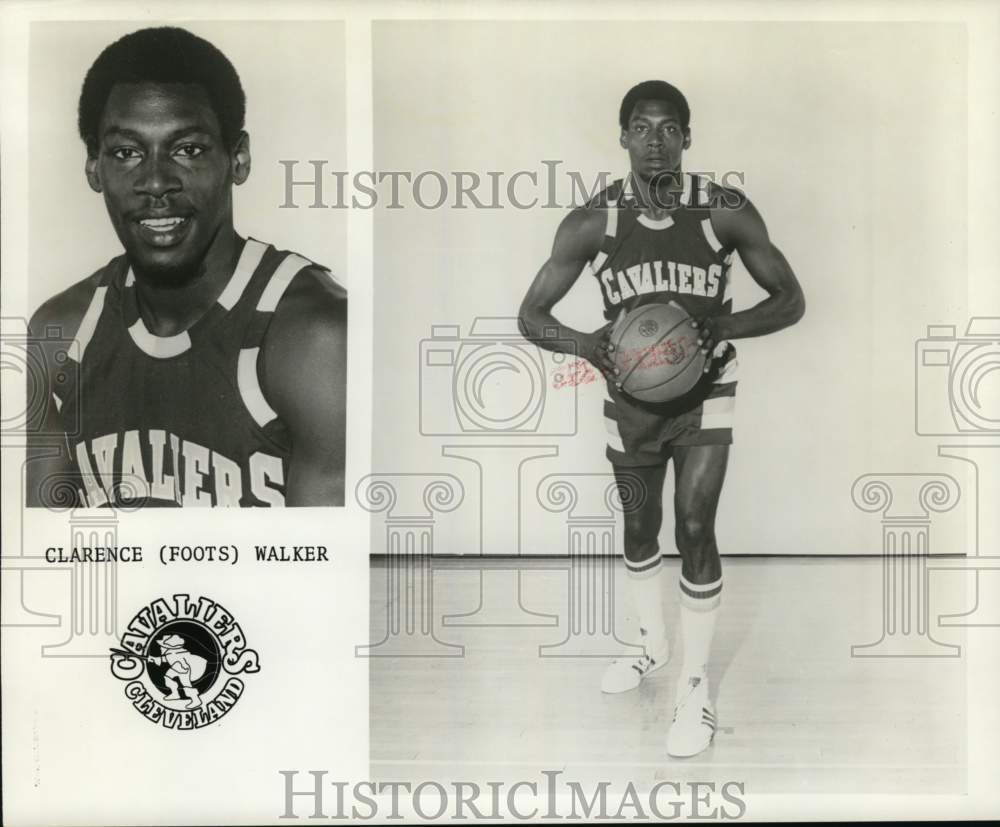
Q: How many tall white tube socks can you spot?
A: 2